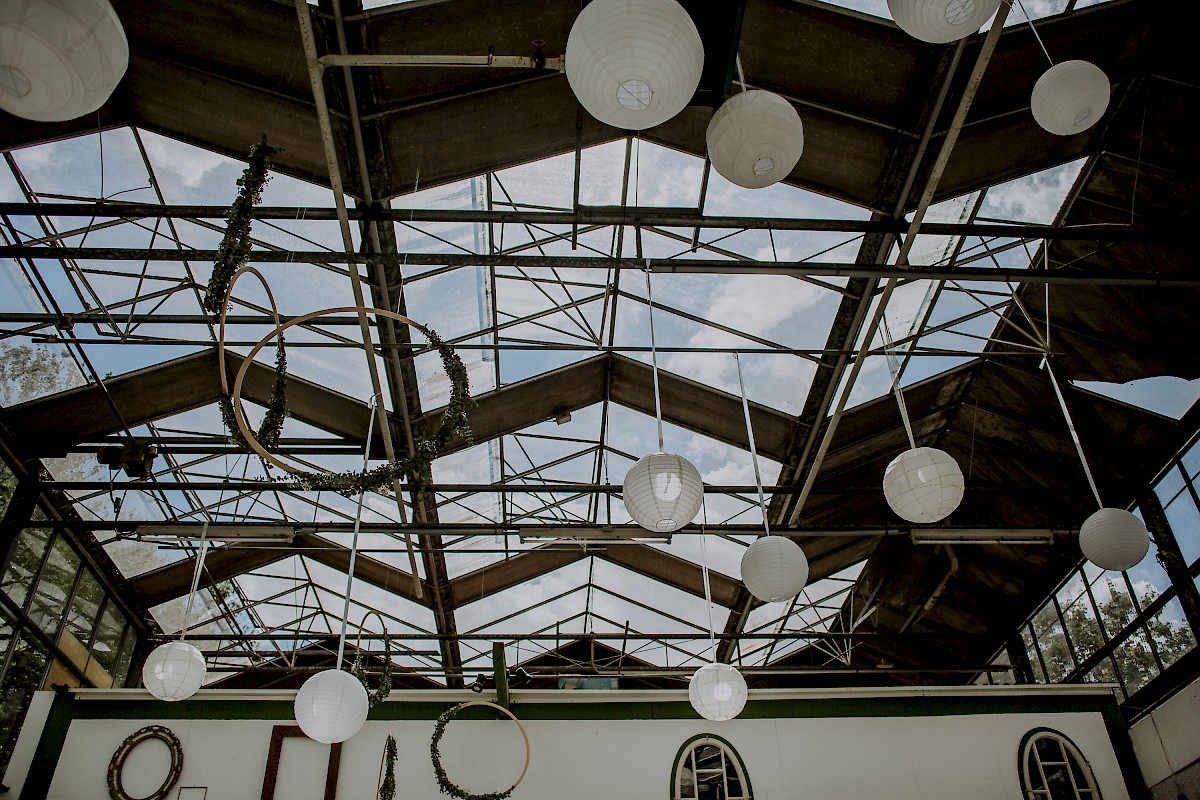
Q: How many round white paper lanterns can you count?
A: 12